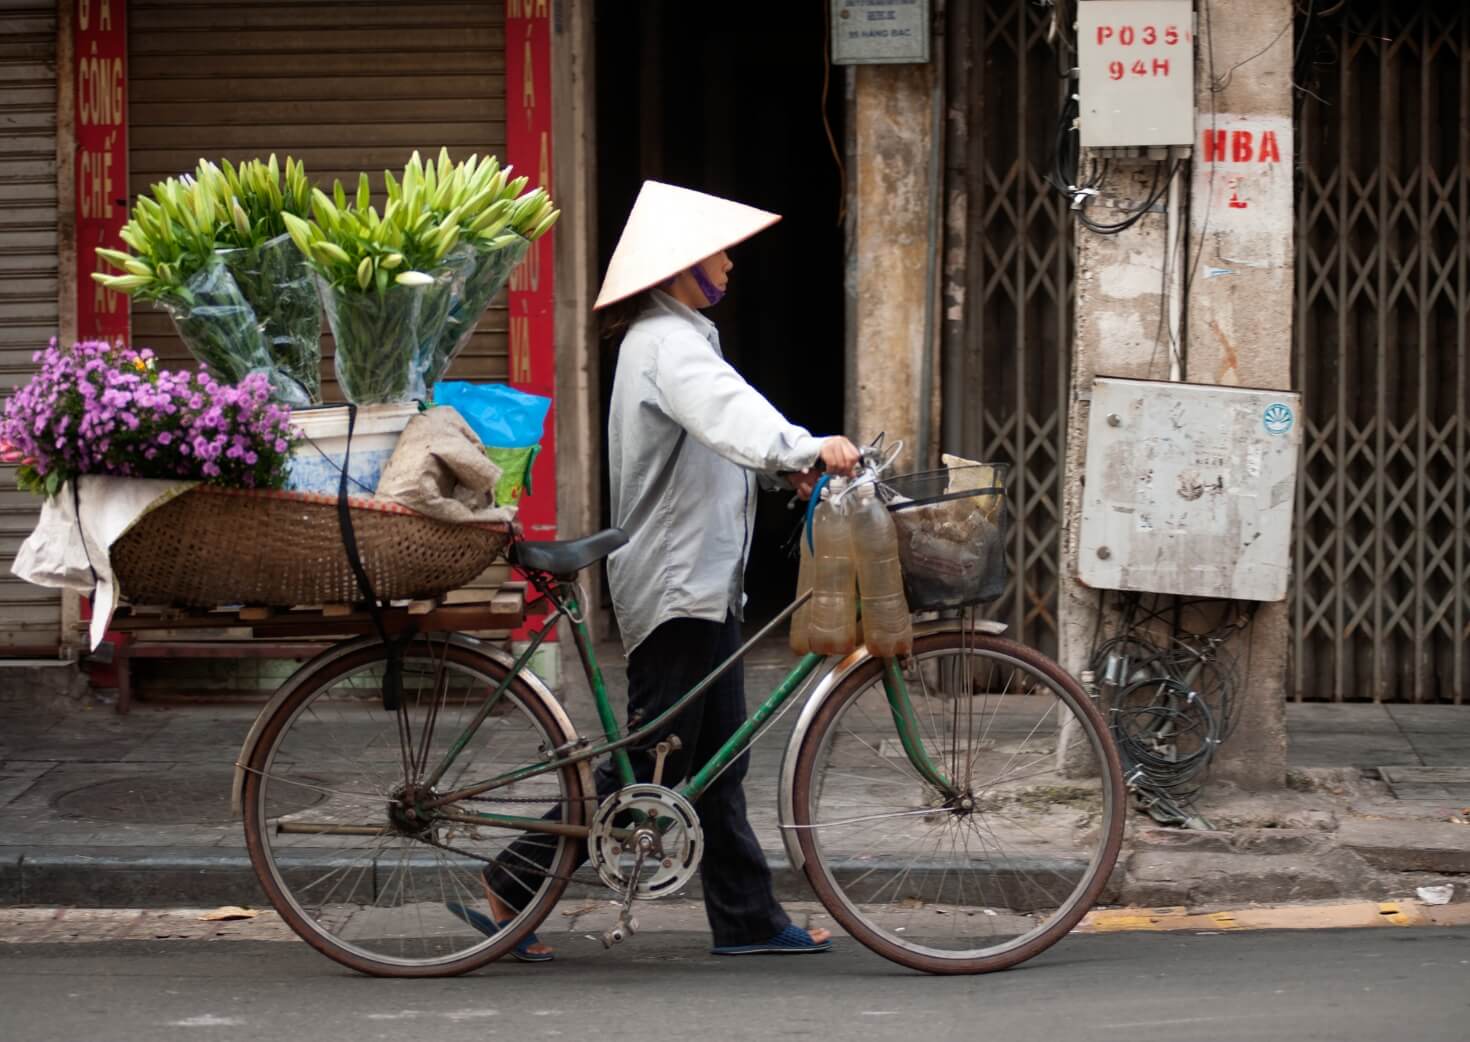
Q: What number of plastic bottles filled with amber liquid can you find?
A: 3